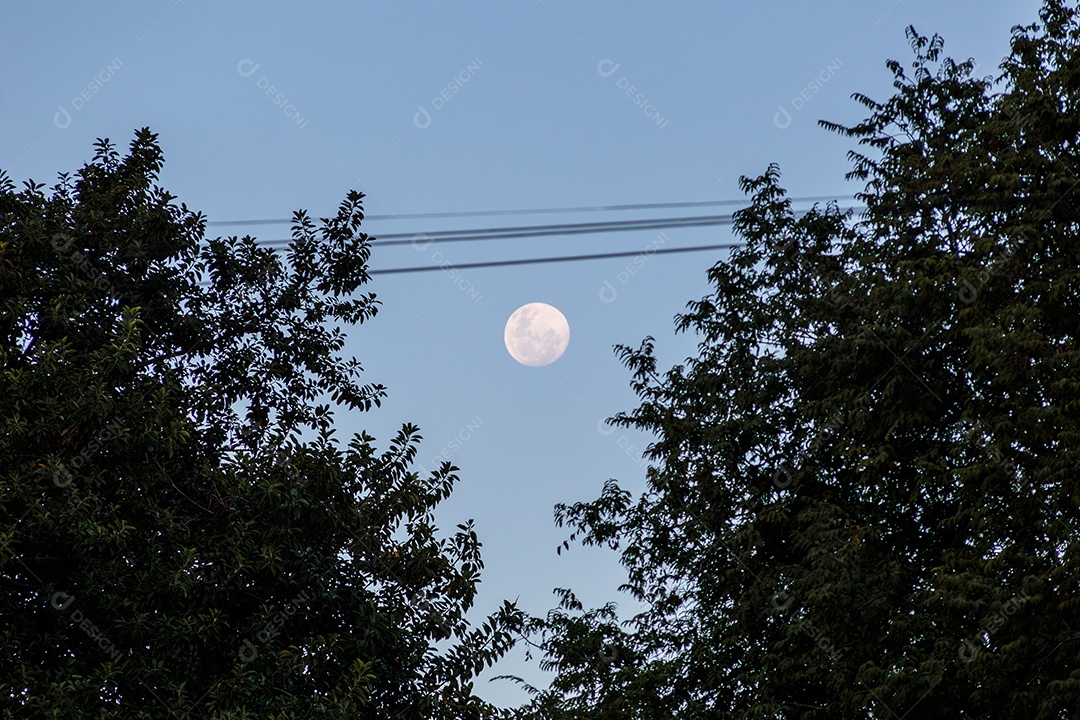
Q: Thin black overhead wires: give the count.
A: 4